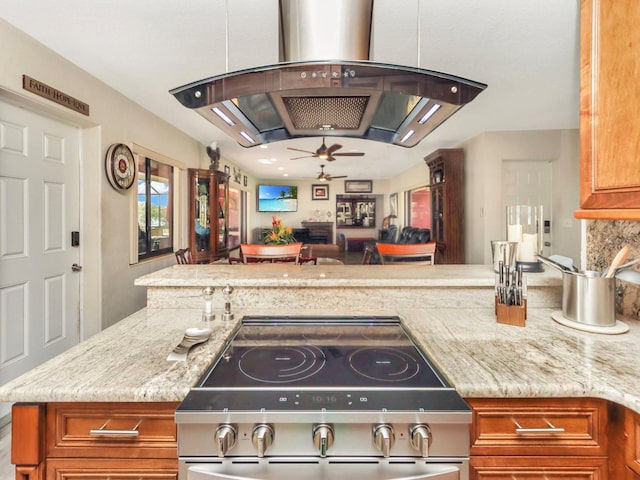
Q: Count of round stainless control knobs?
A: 5